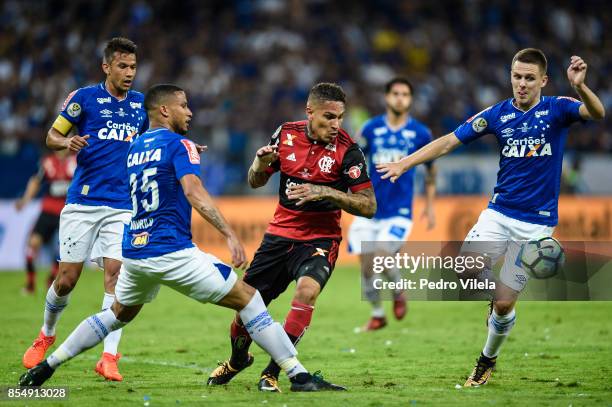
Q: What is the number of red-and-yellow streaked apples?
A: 0